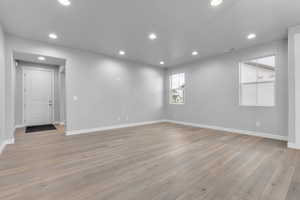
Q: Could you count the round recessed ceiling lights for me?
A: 9